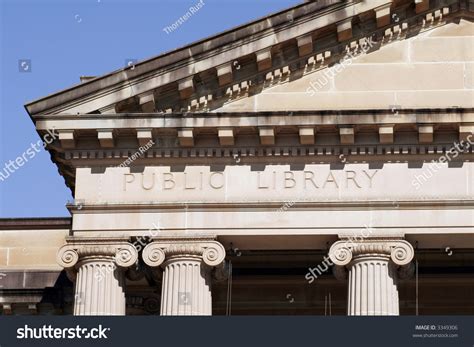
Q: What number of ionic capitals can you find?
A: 3